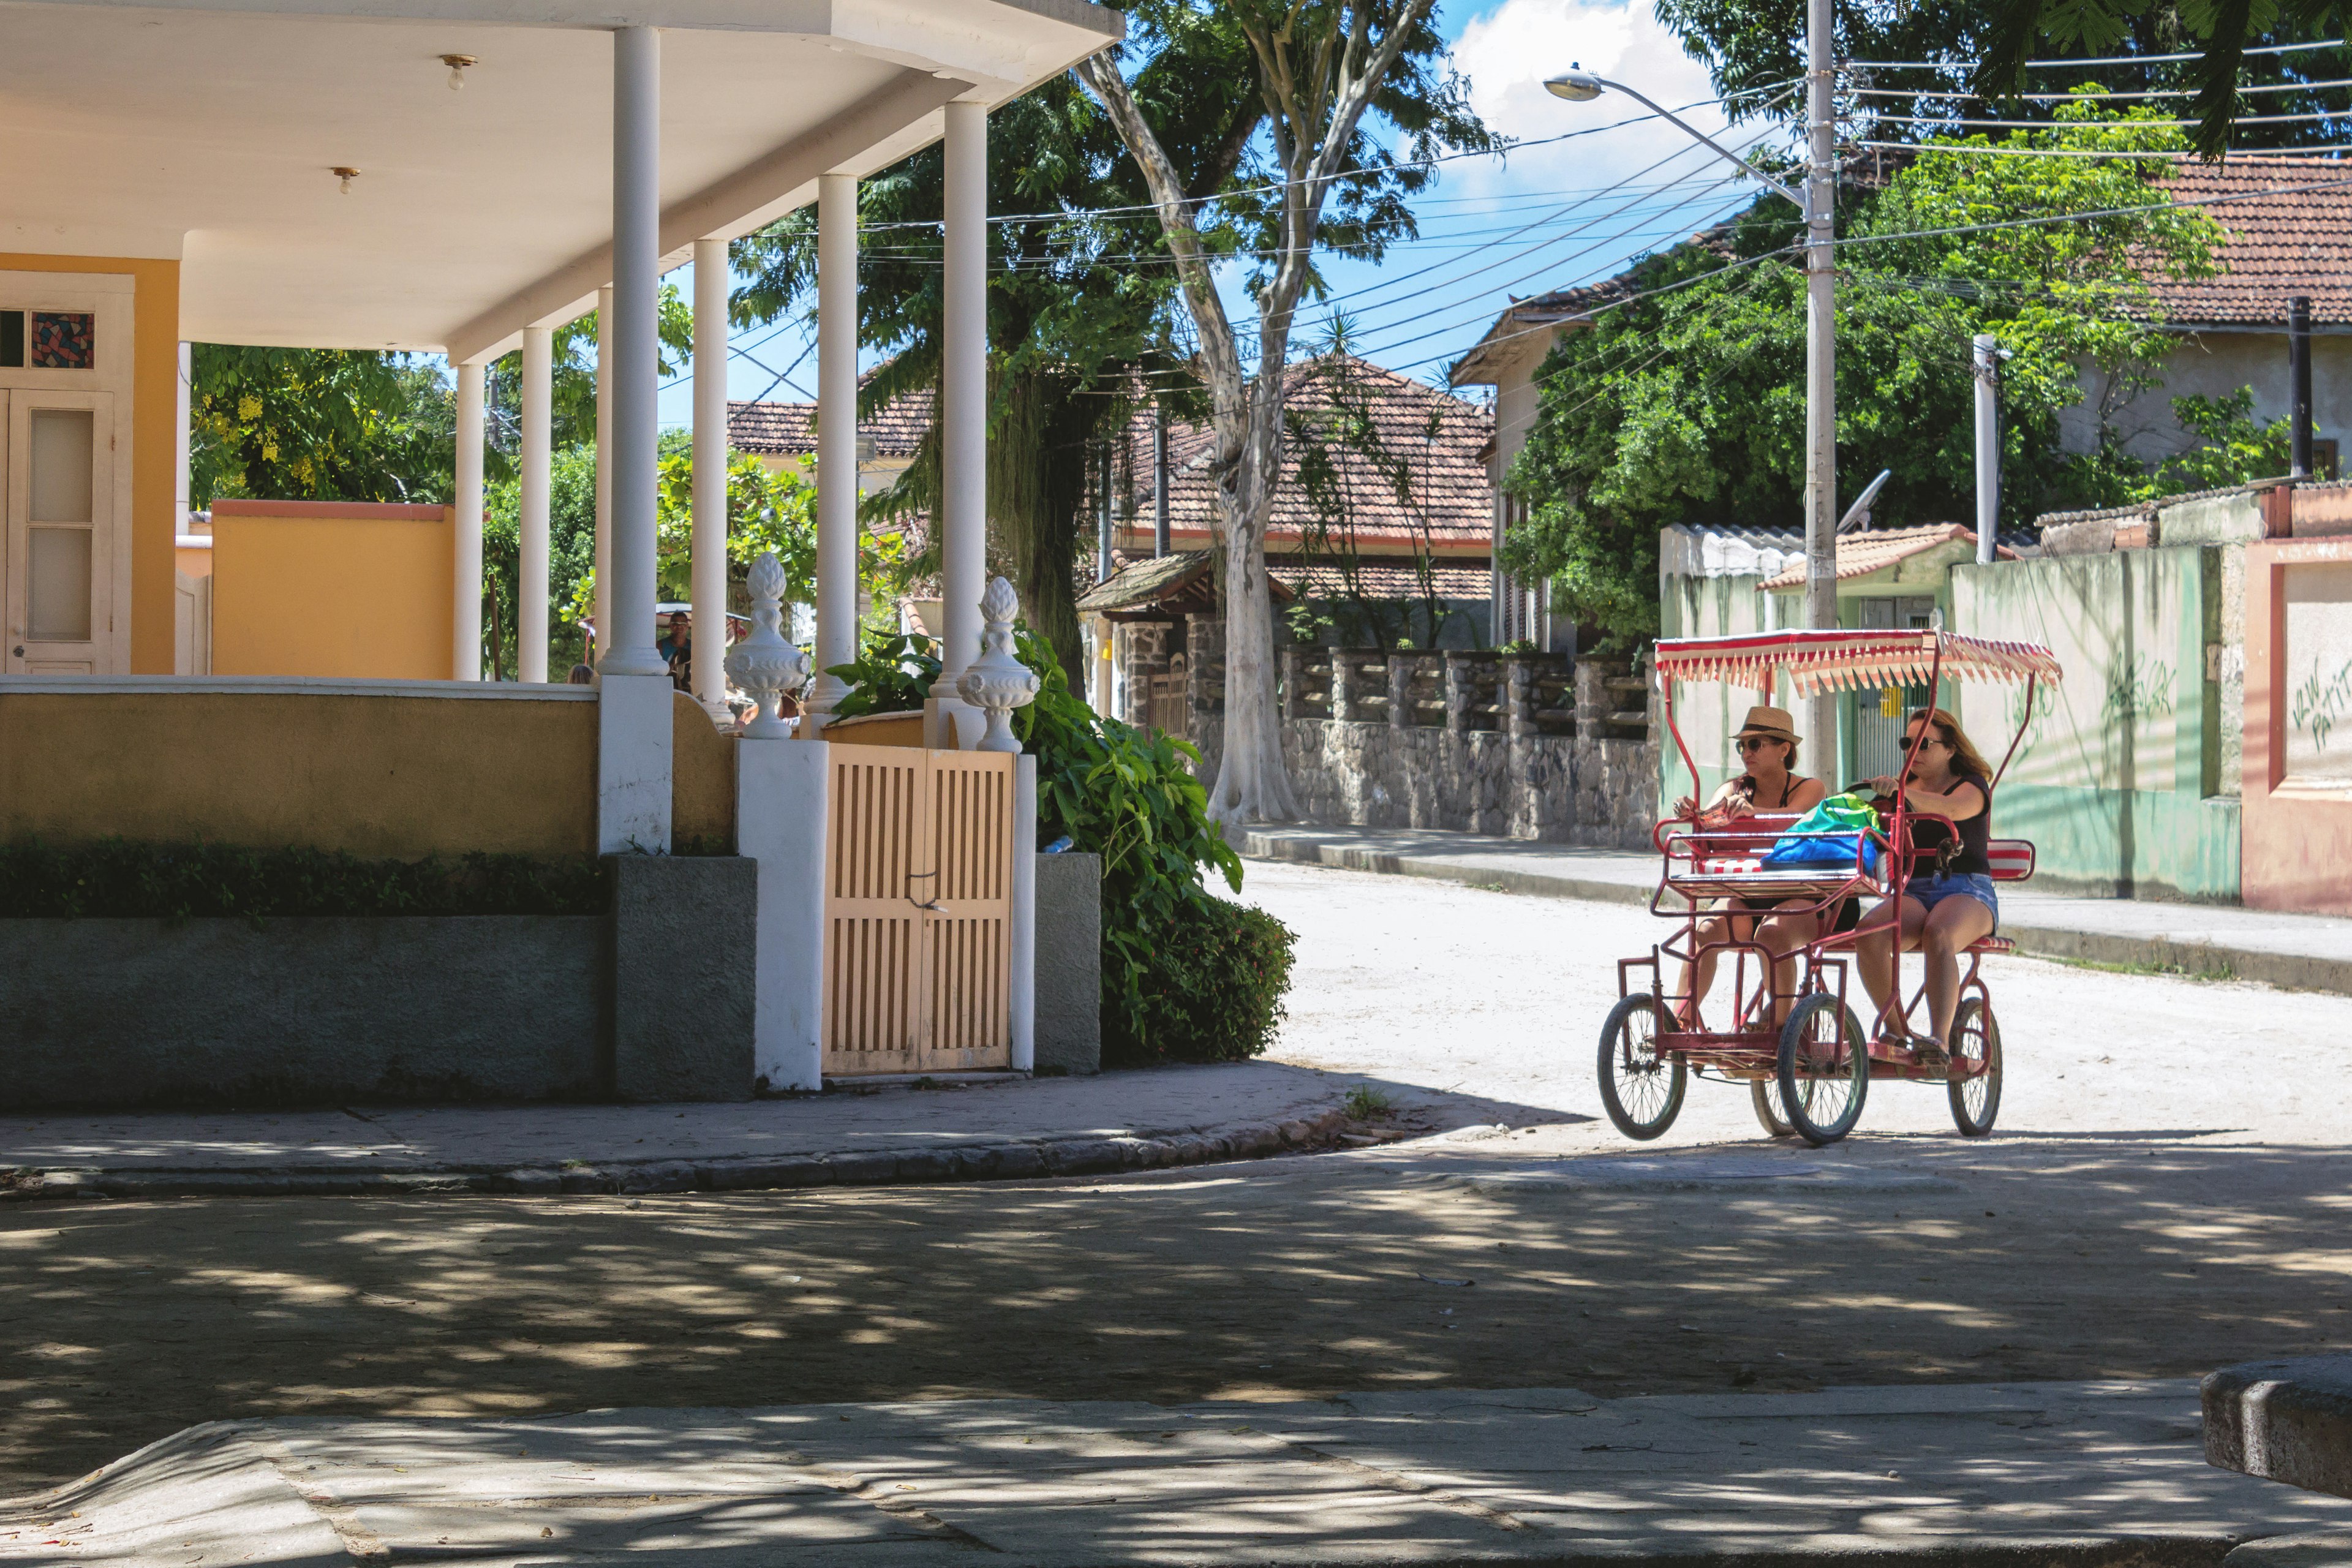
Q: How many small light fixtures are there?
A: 2